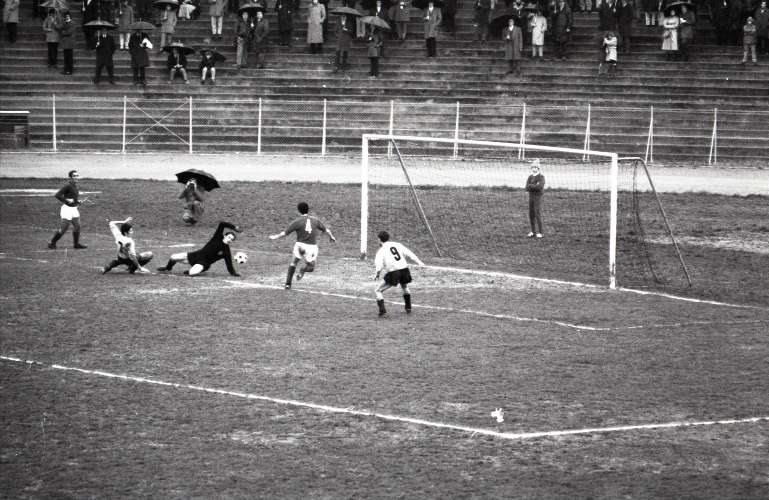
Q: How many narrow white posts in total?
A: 11